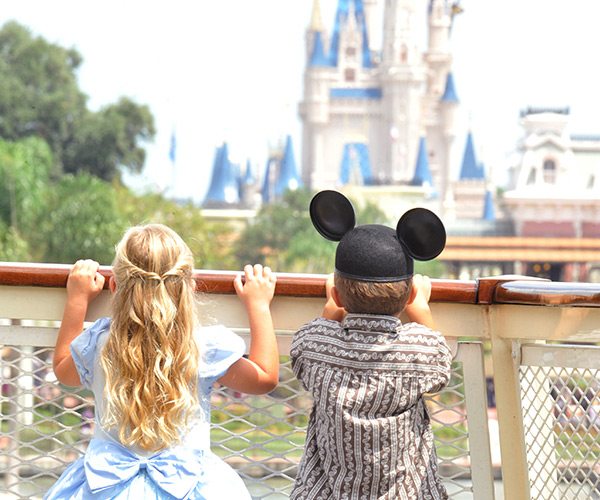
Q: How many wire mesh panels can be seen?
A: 2